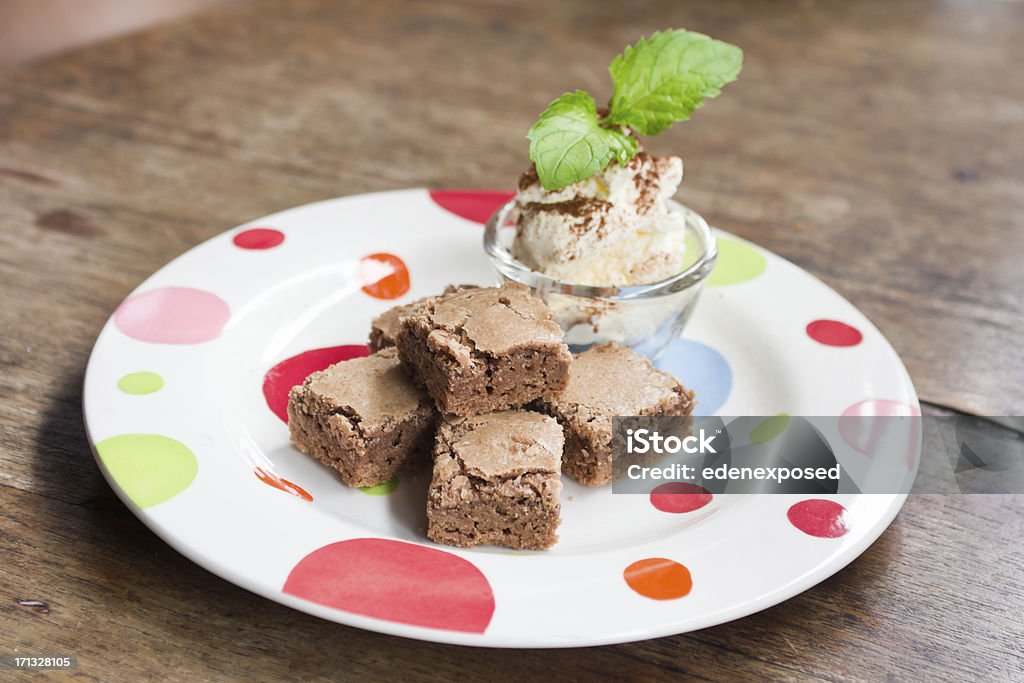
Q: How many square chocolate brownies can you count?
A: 5